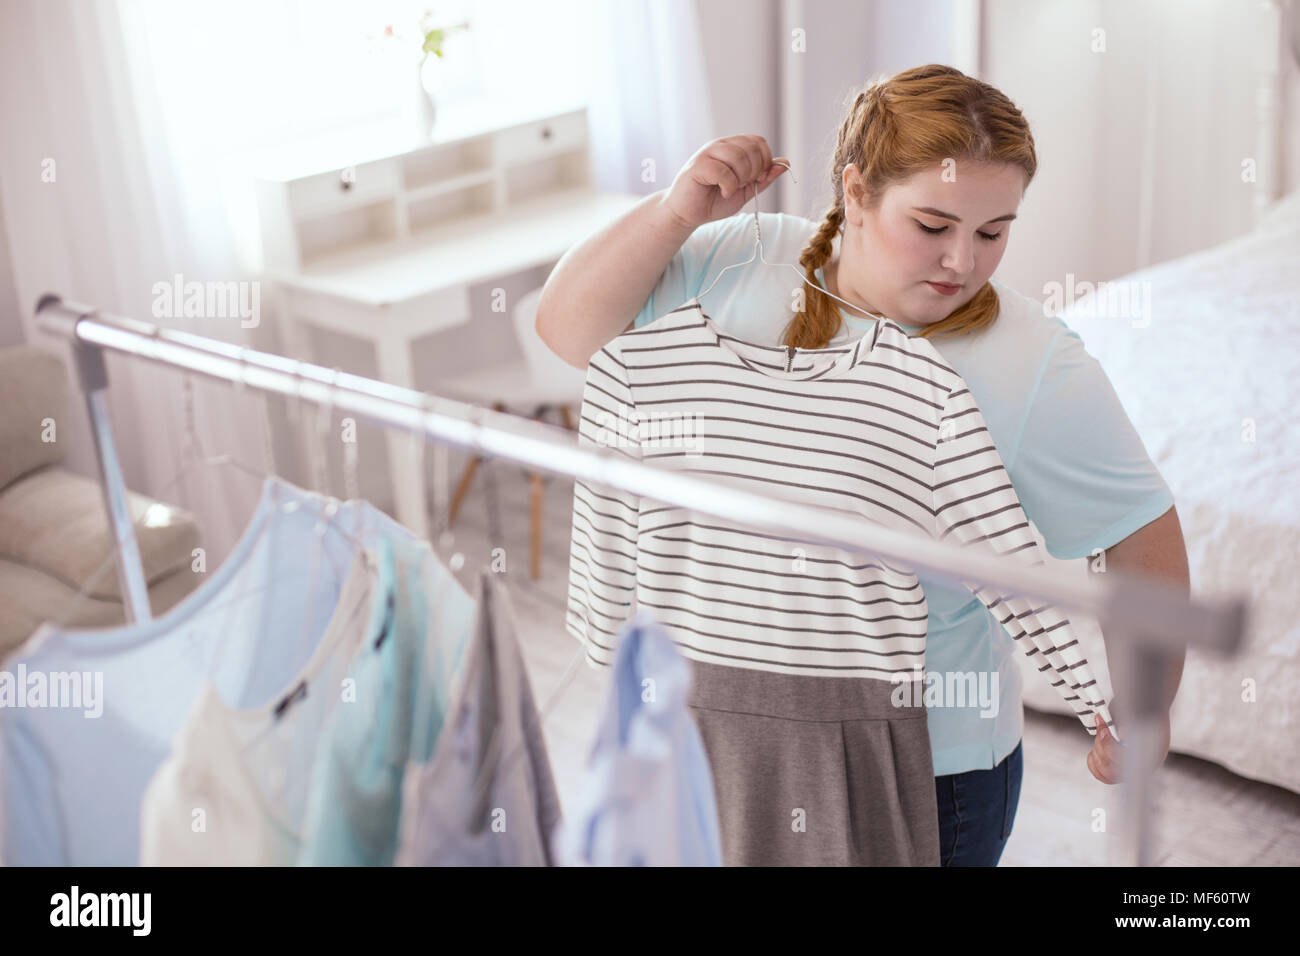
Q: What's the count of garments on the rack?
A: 5